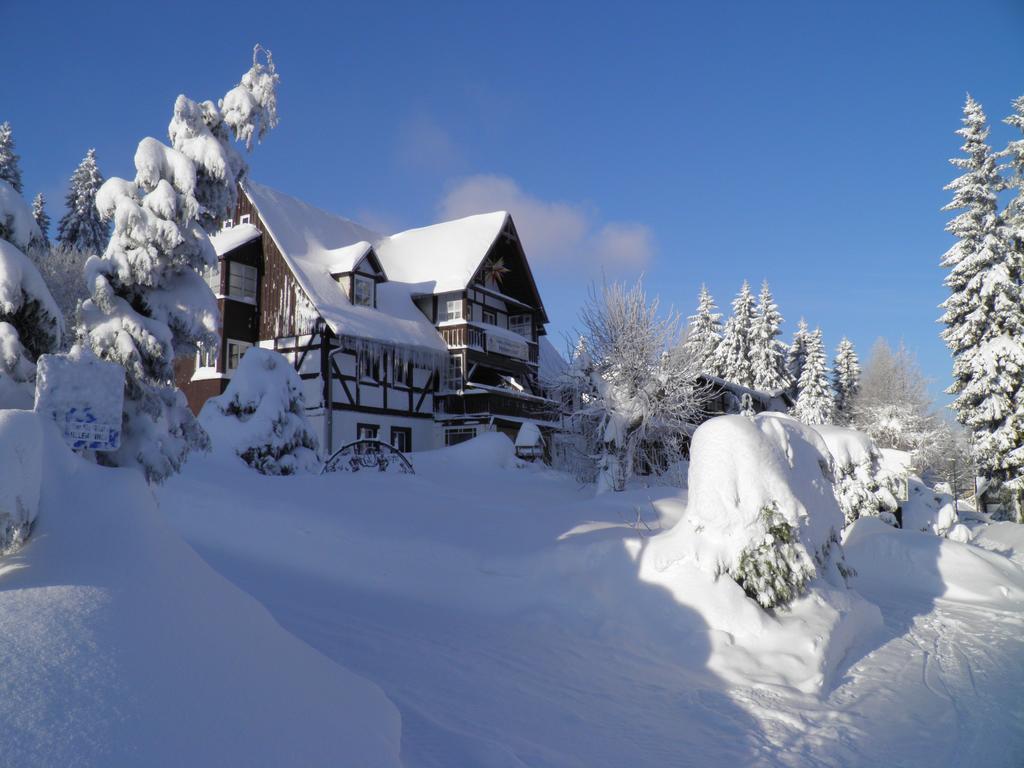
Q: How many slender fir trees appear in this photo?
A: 11